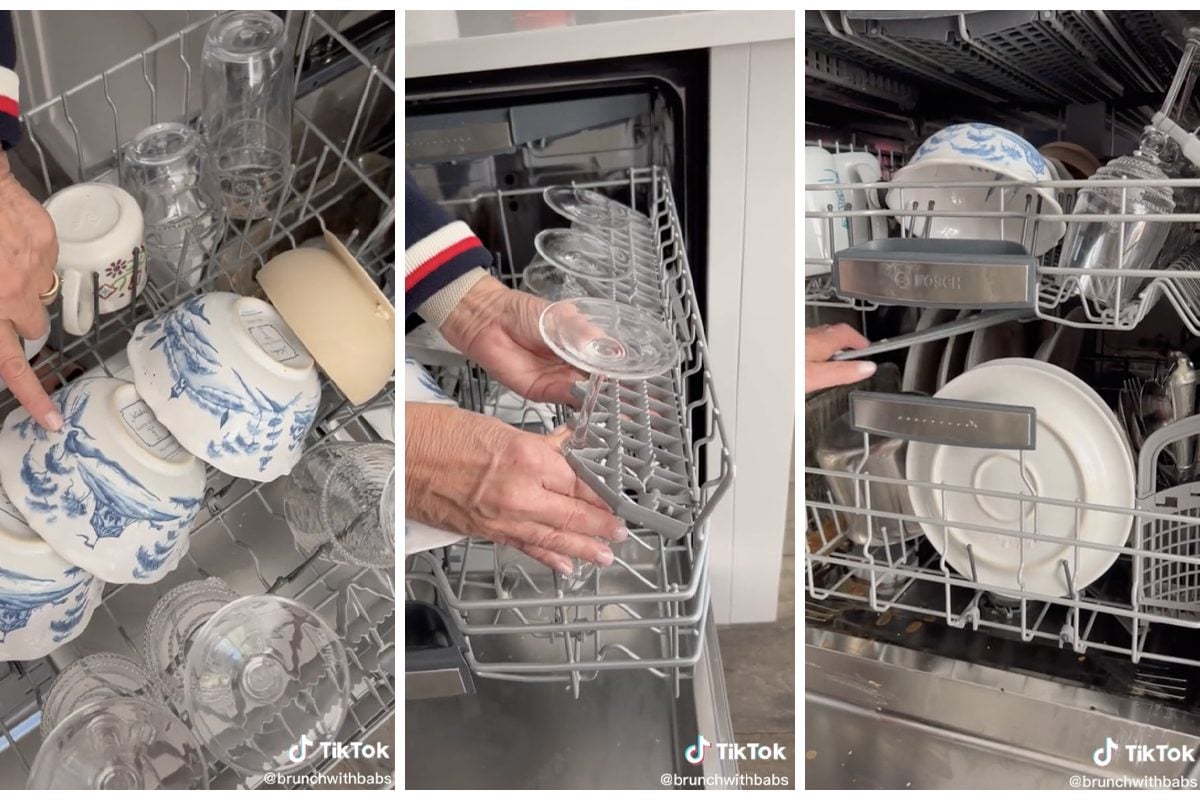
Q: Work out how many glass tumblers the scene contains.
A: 2